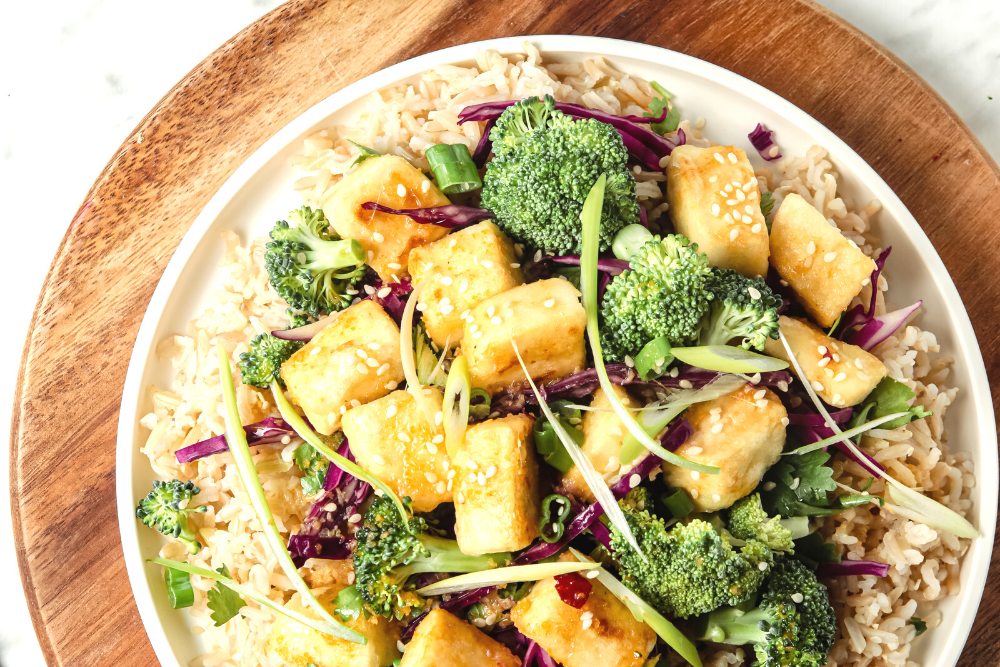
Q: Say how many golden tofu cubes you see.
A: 14